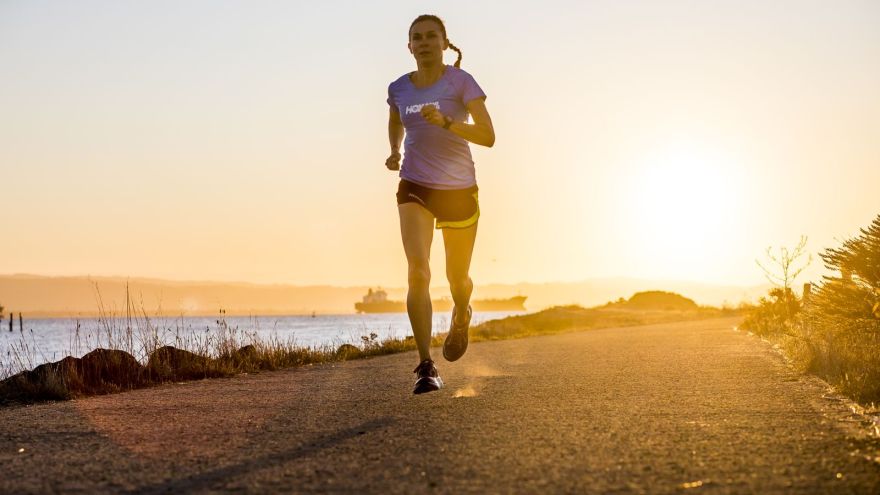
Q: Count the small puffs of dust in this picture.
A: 2